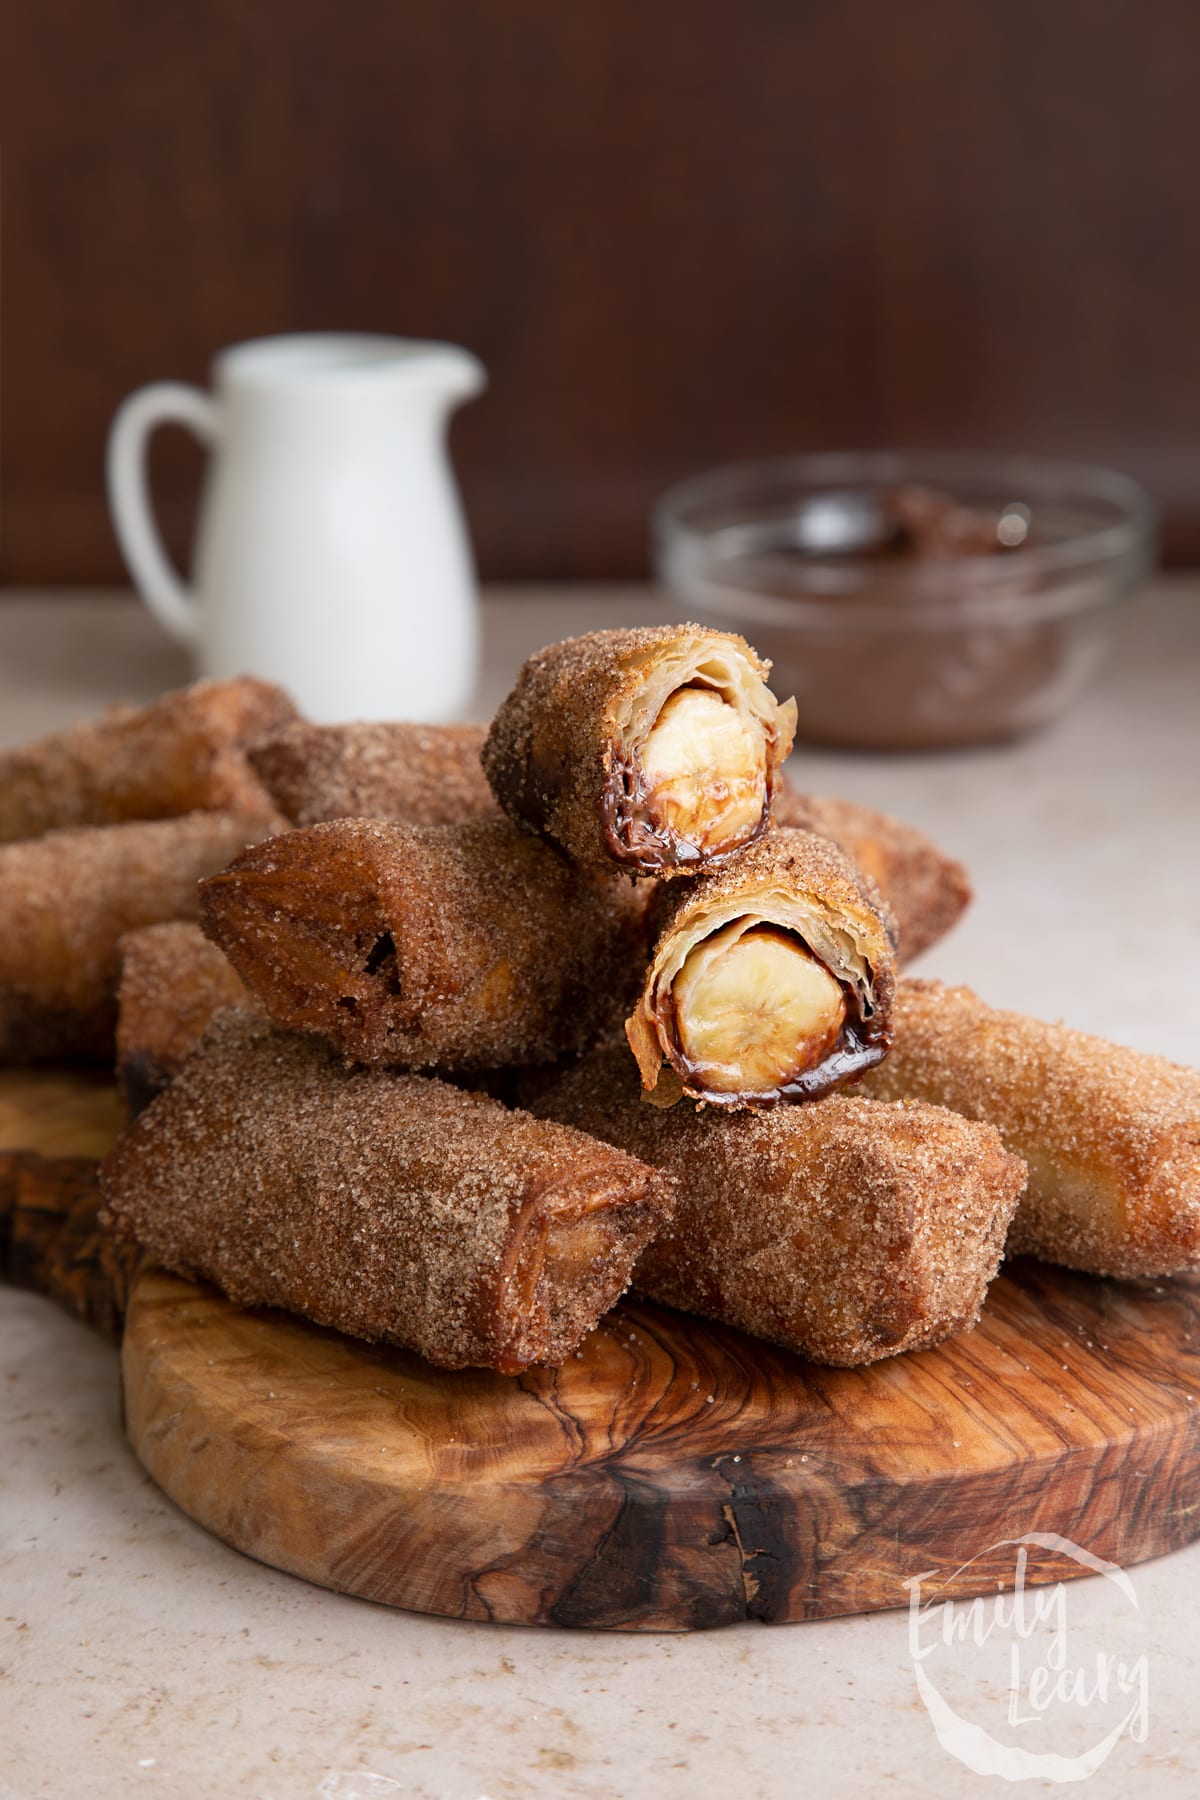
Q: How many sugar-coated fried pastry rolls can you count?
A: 11